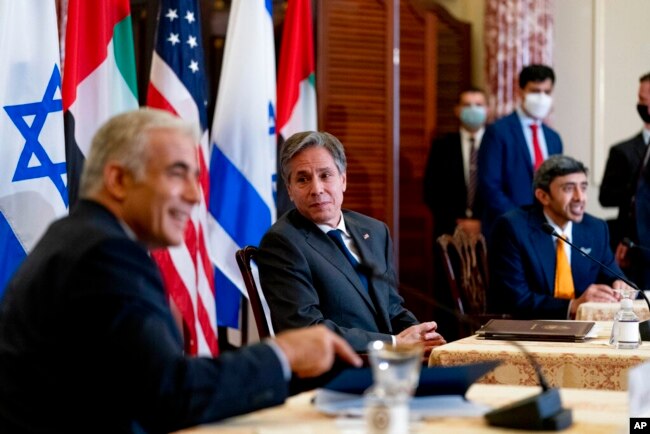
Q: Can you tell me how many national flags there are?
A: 5